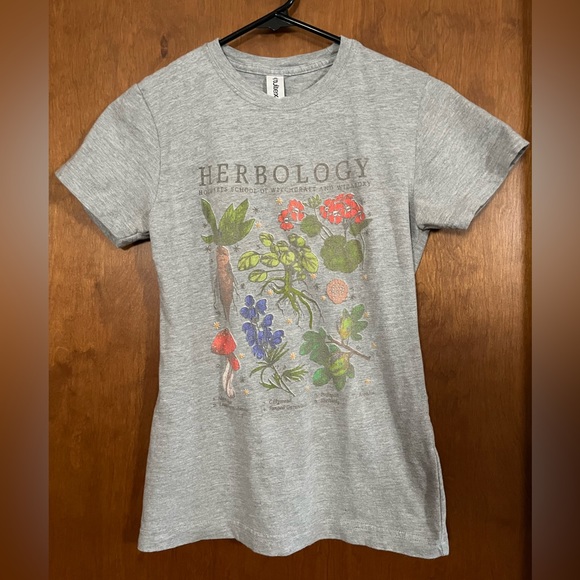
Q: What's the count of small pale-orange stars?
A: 15